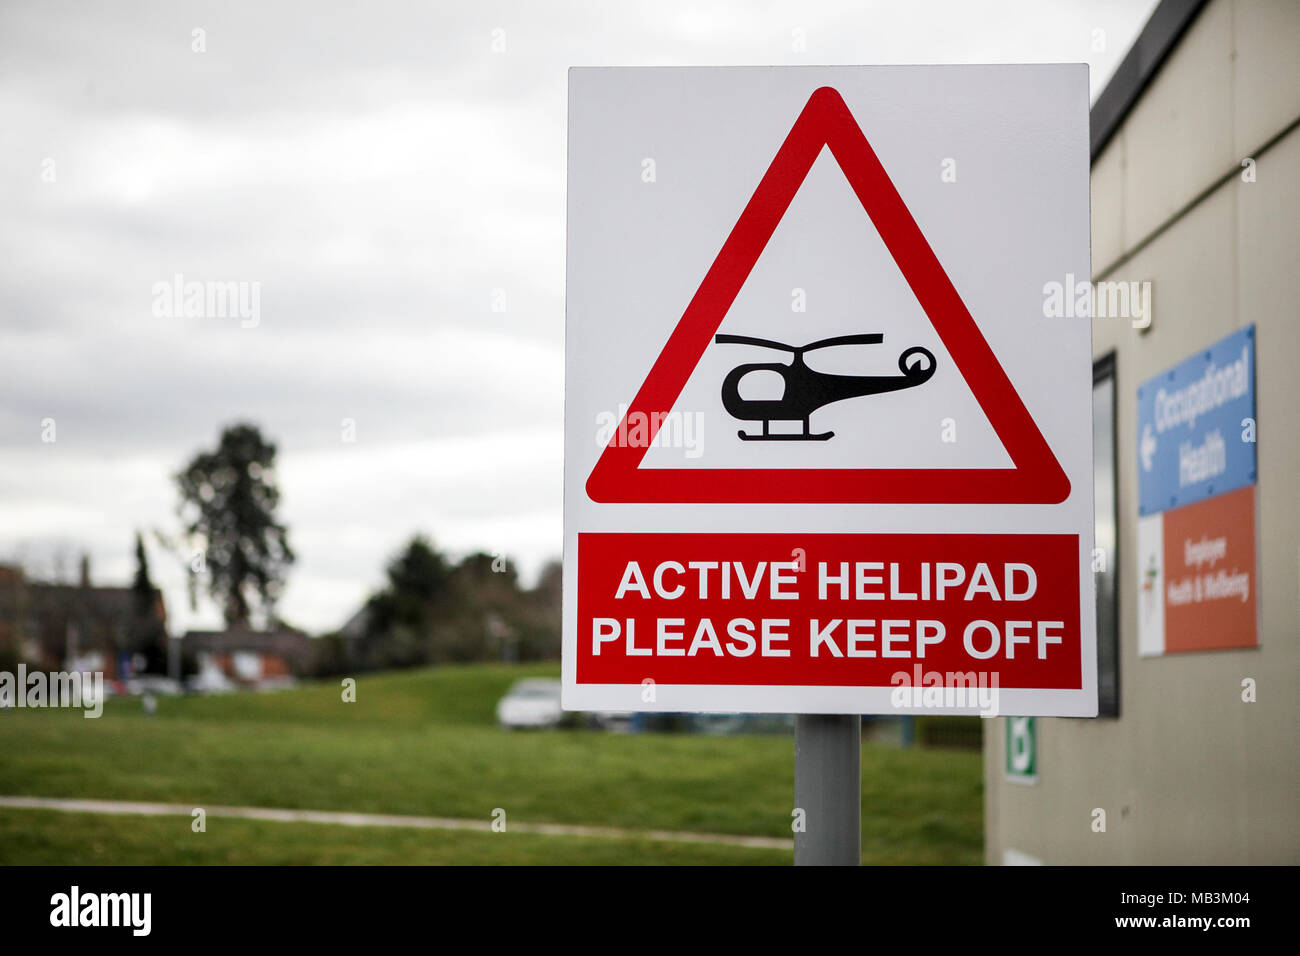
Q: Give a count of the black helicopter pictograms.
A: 1